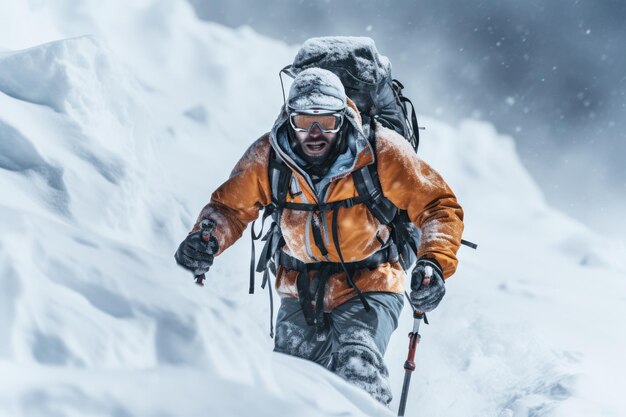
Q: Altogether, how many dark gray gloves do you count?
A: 2